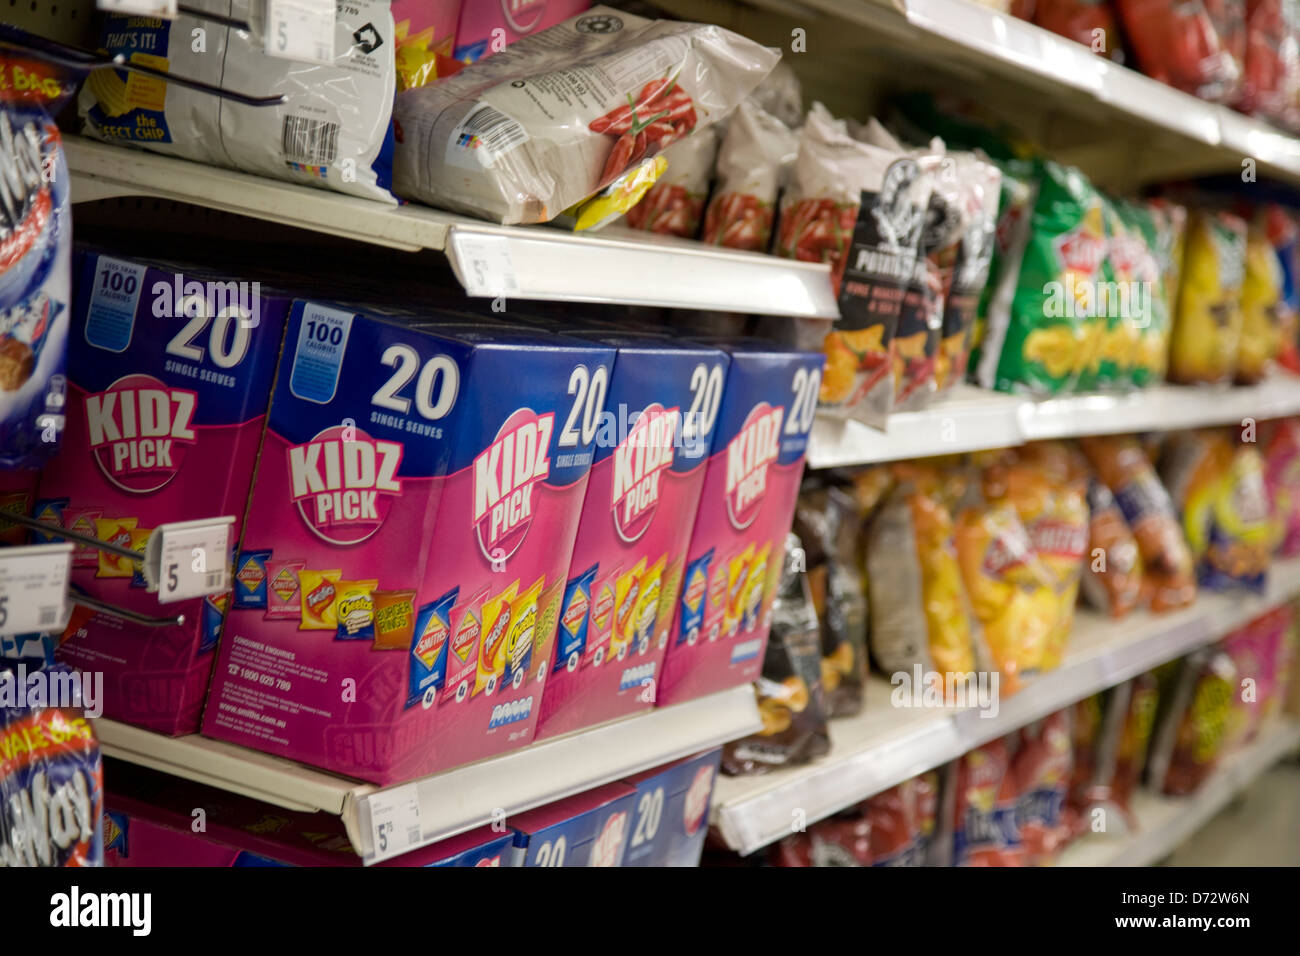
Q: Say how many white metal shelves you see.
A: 6